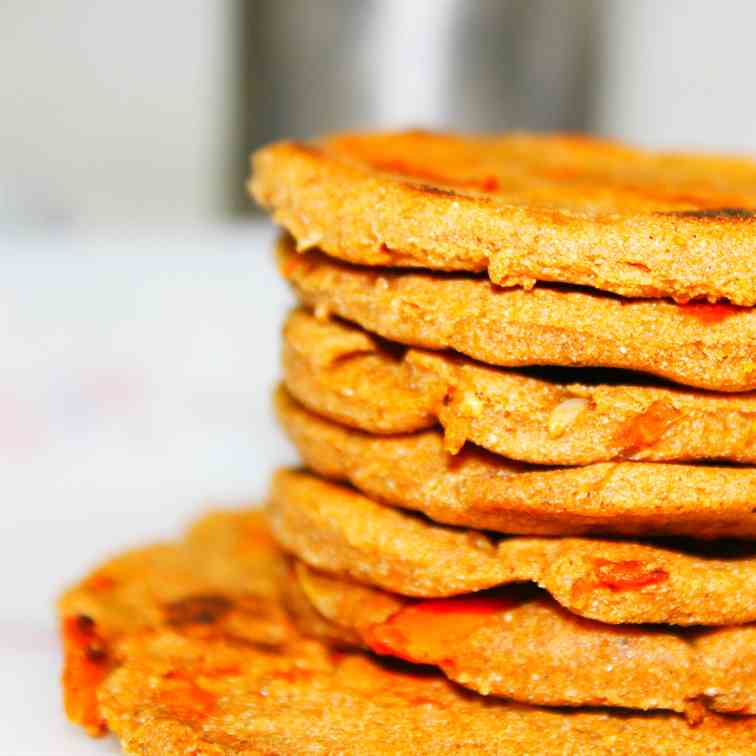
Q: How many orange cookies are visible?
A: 7